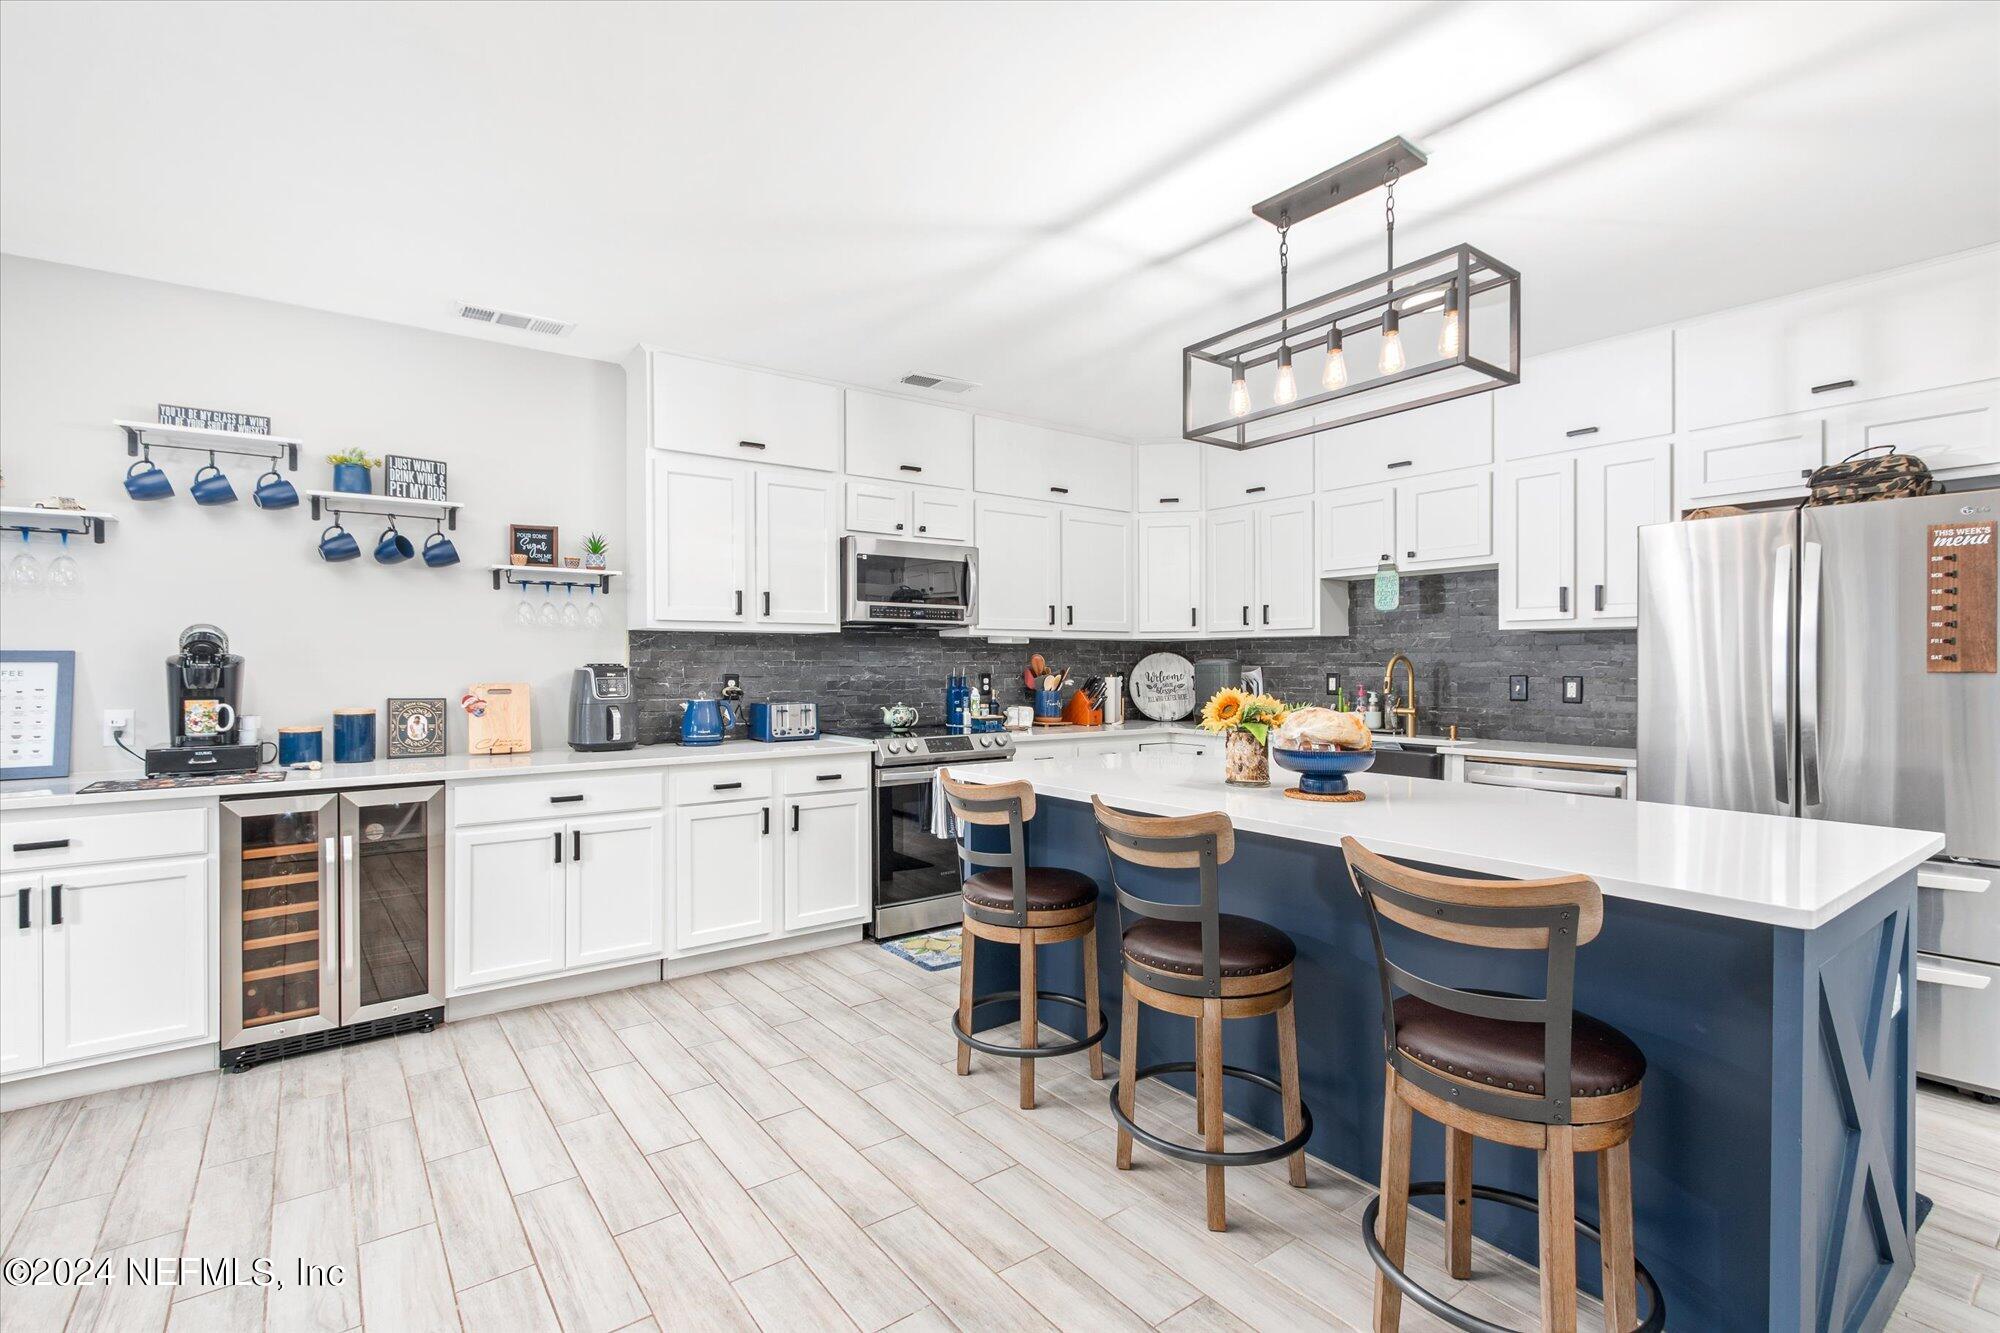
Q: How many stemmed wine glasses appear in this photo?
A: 6